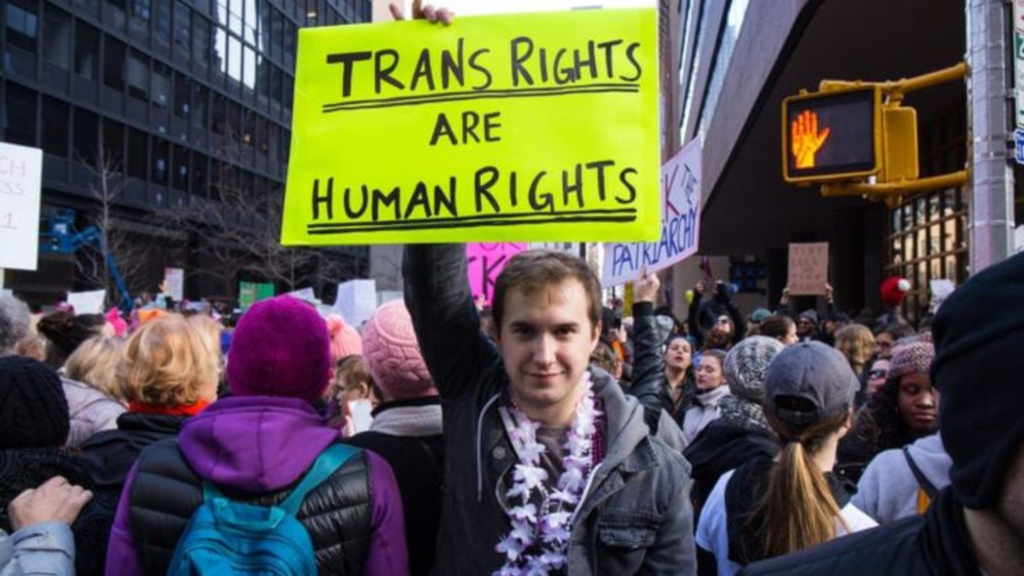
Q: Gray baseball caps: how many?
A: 1